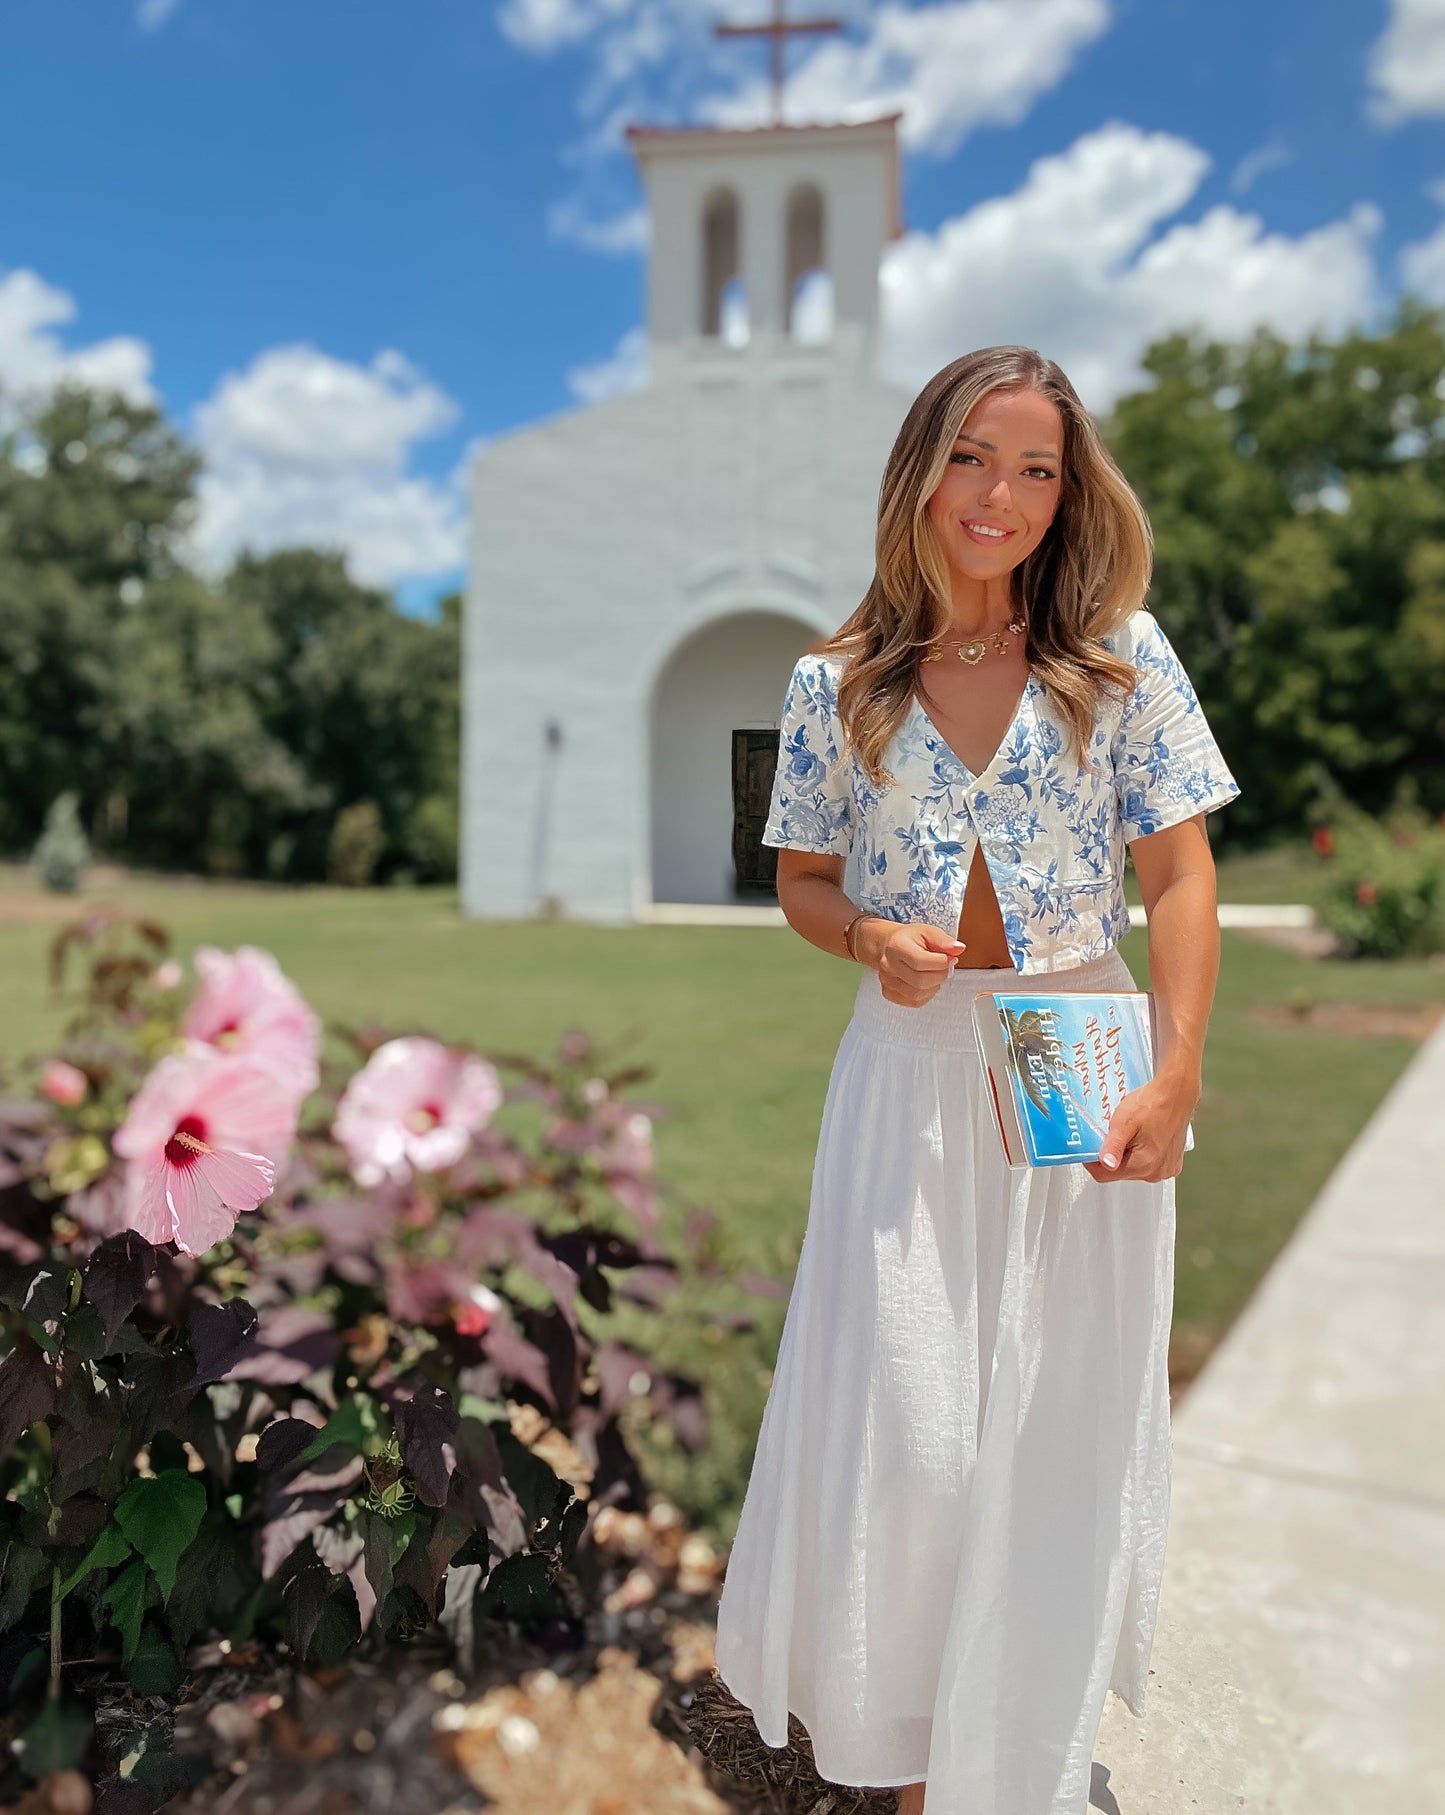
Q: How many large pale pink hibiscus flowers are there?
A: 3